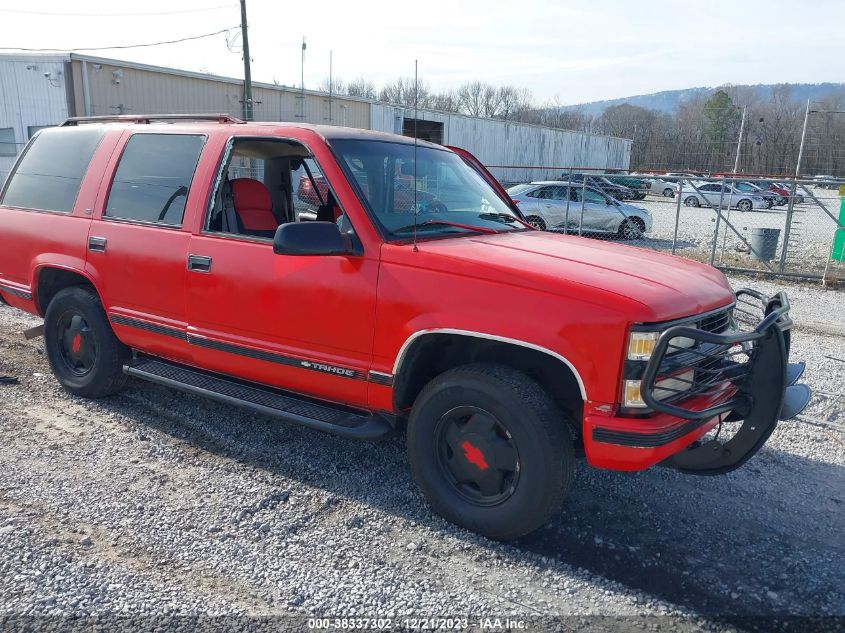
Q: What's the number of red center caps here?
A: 2